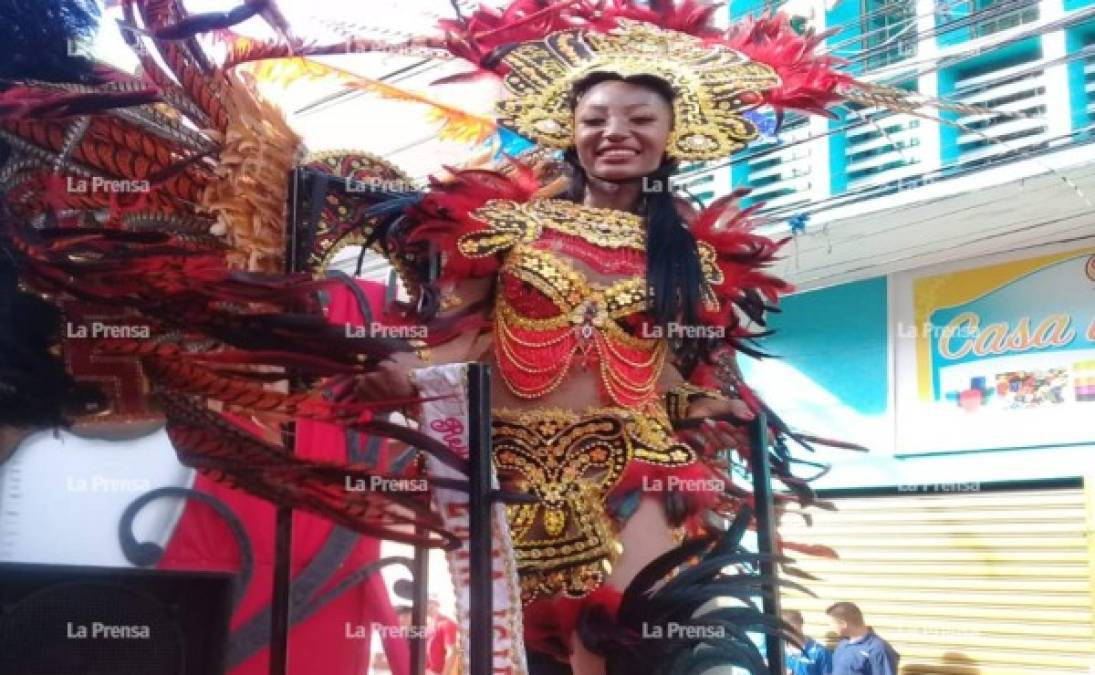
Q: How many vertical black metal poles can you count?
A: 4